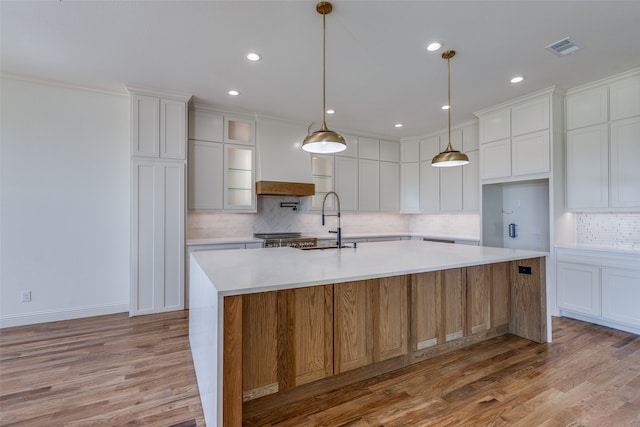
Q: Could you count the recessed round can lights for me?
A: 7